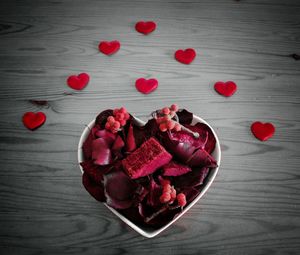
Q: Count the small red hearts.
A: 8